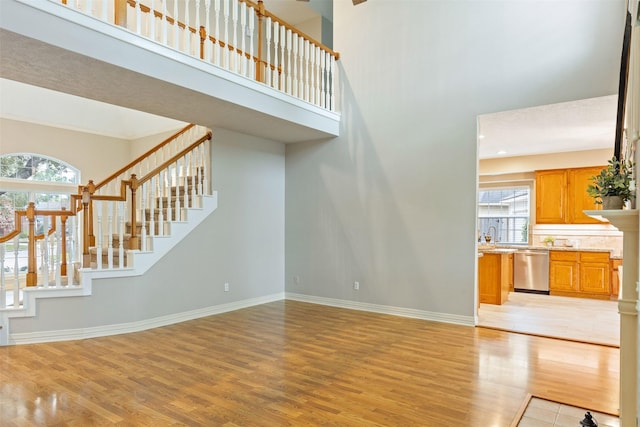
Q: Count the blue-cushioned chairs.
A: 0